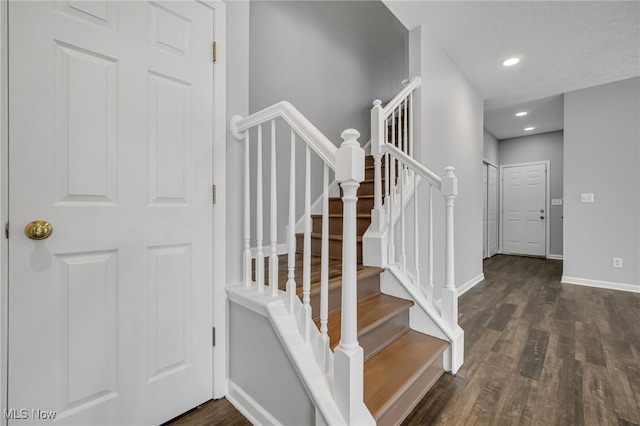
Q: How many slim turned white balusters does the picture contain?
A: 15